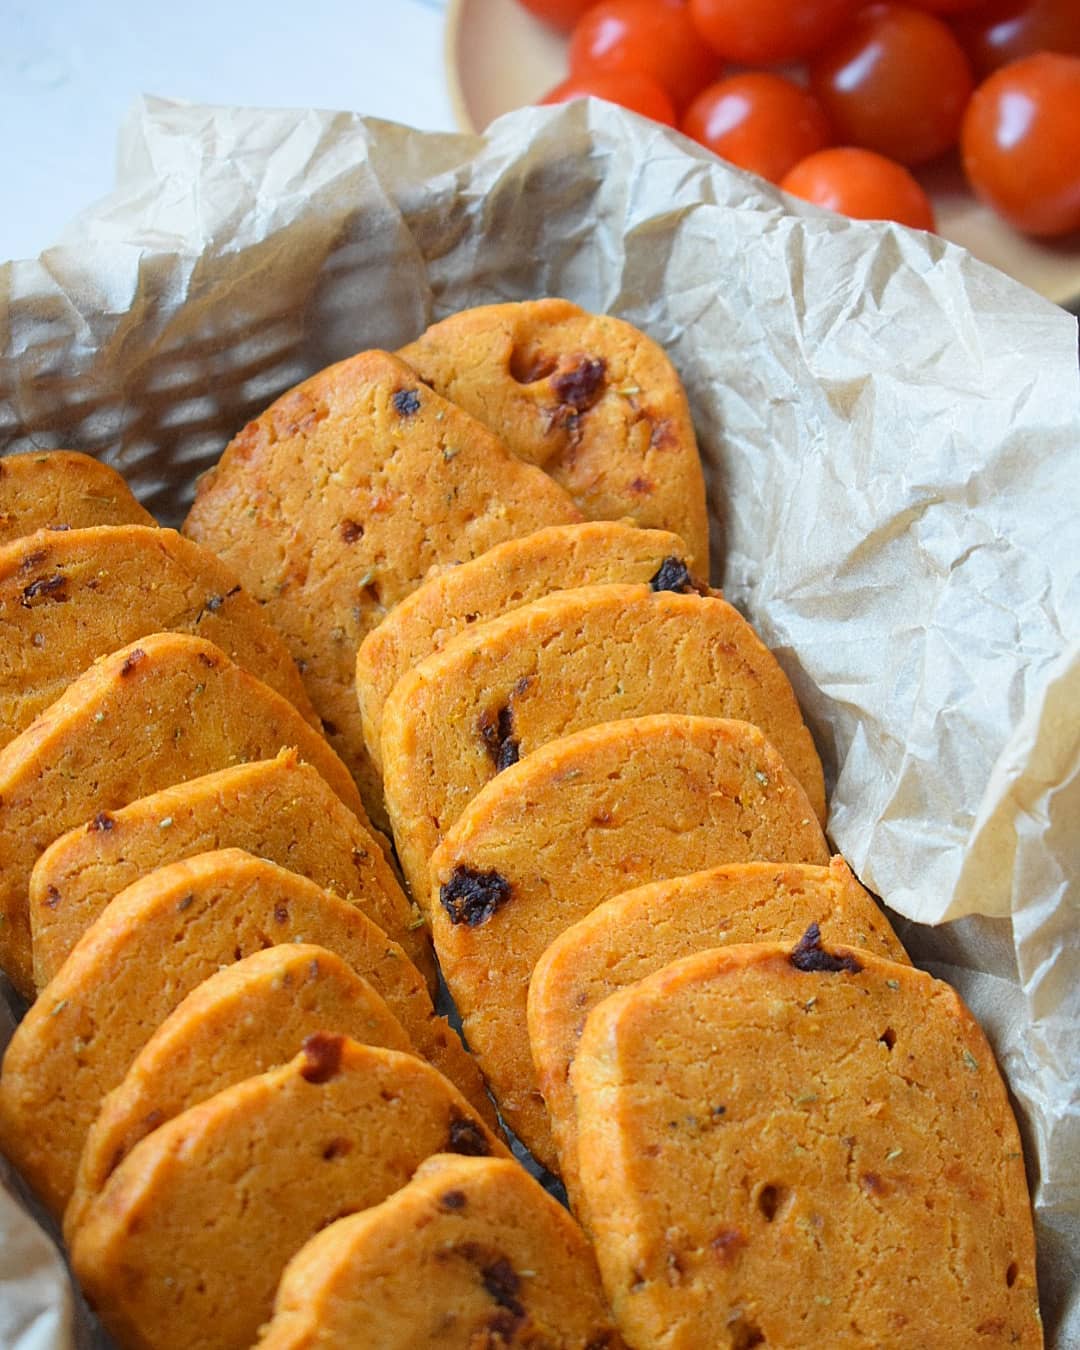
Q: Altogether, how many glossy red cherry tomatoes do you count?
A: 10